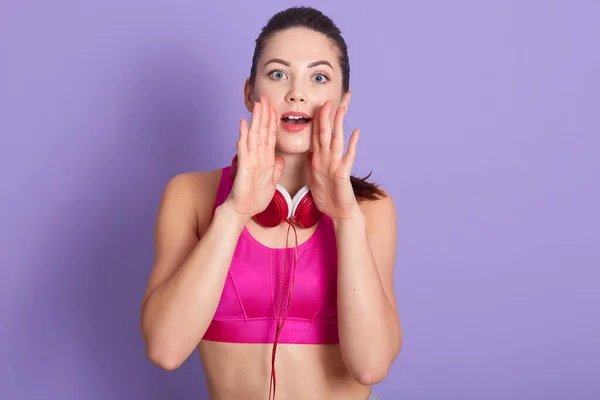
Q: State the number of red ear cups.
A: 2